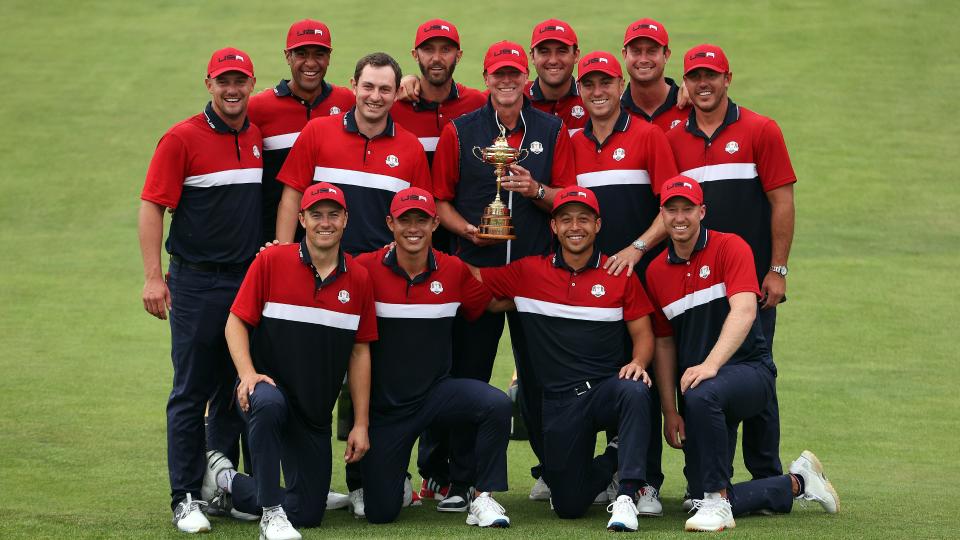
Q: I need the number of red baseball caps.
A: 12